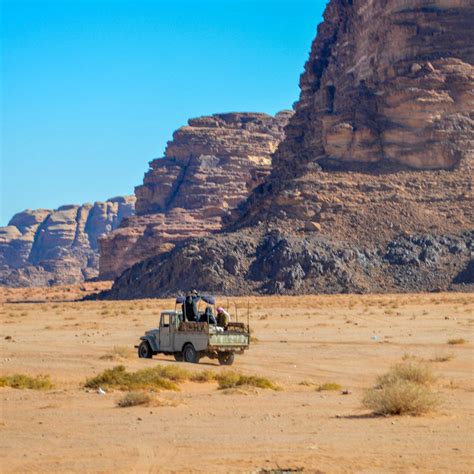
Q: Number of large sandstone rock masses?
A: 3